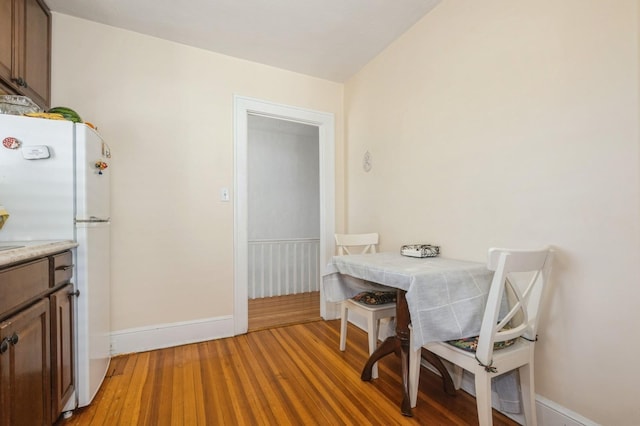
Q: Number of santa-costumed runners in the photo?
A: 0